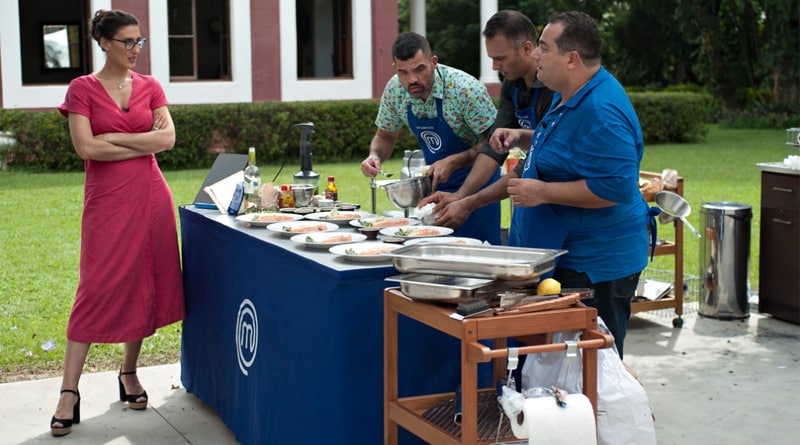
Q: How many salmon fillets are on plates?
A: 8